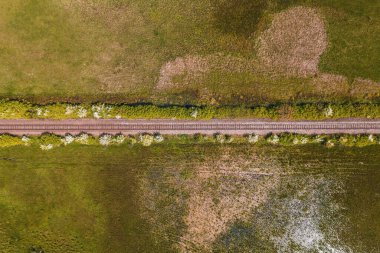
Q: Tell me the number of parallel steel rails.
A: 2